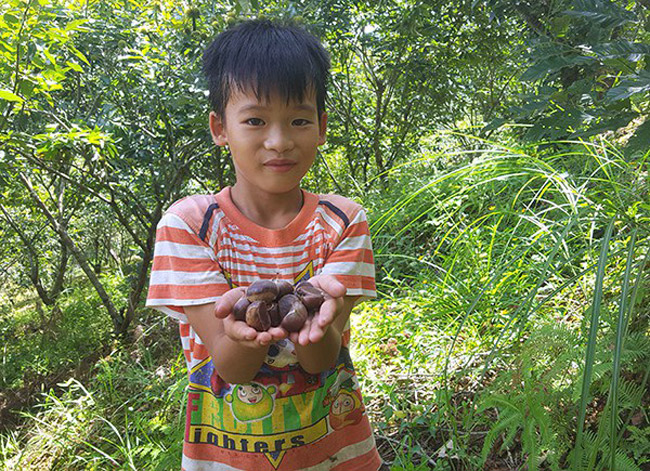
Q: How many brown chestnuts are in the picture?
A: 7